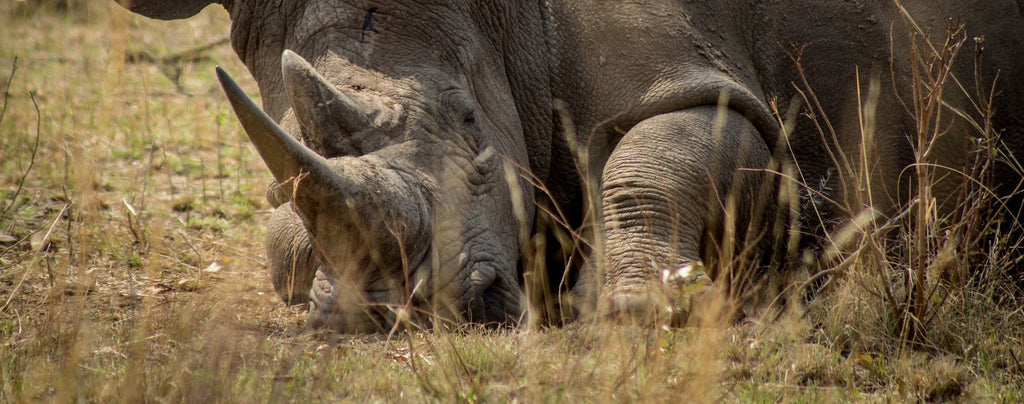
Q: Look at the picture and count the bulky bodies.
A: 1